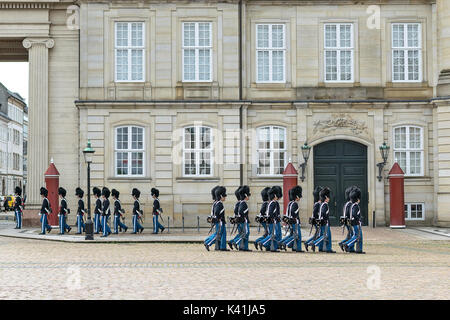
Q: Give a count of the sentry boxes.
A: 3